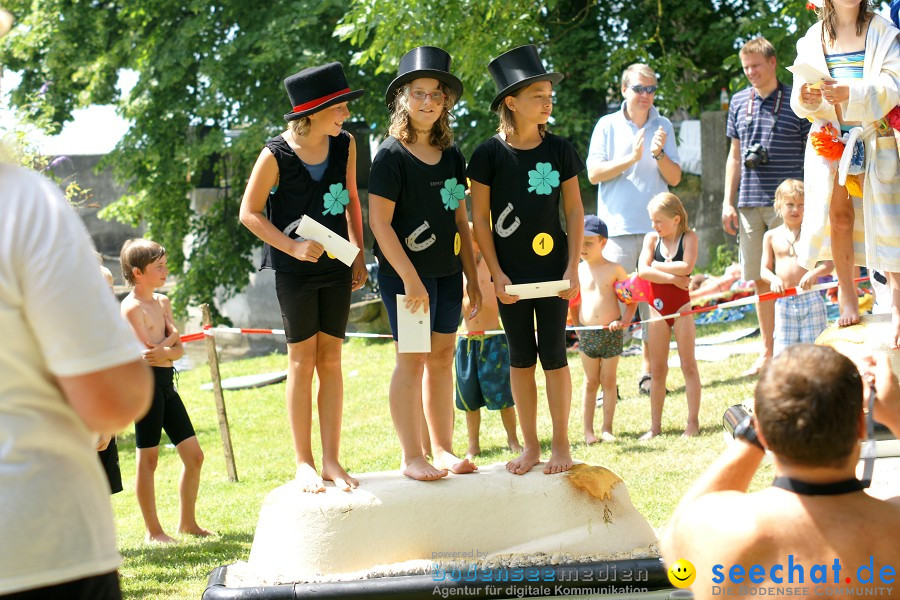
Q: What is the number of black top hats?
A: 3